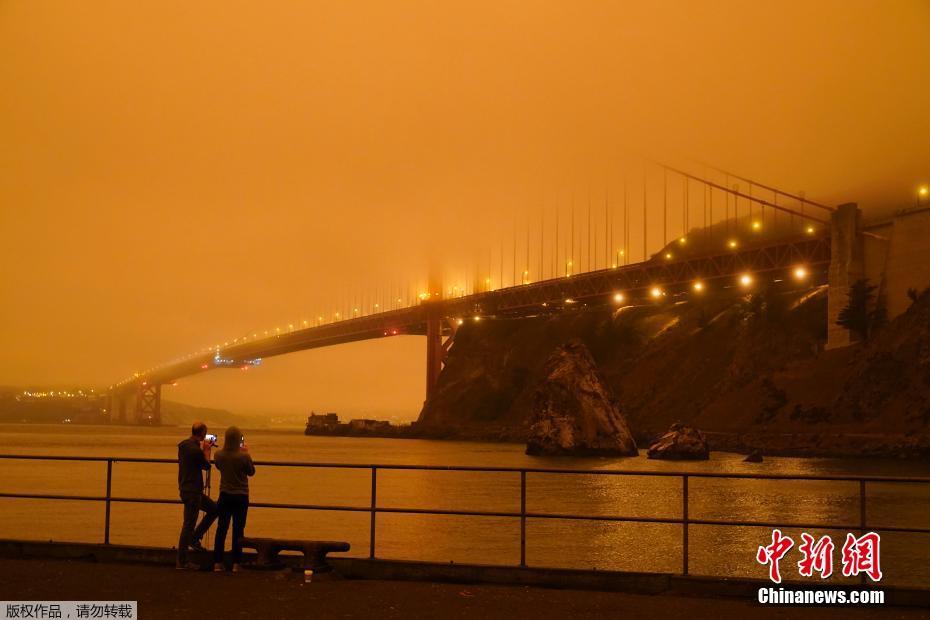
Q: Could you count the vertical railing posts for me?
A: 5